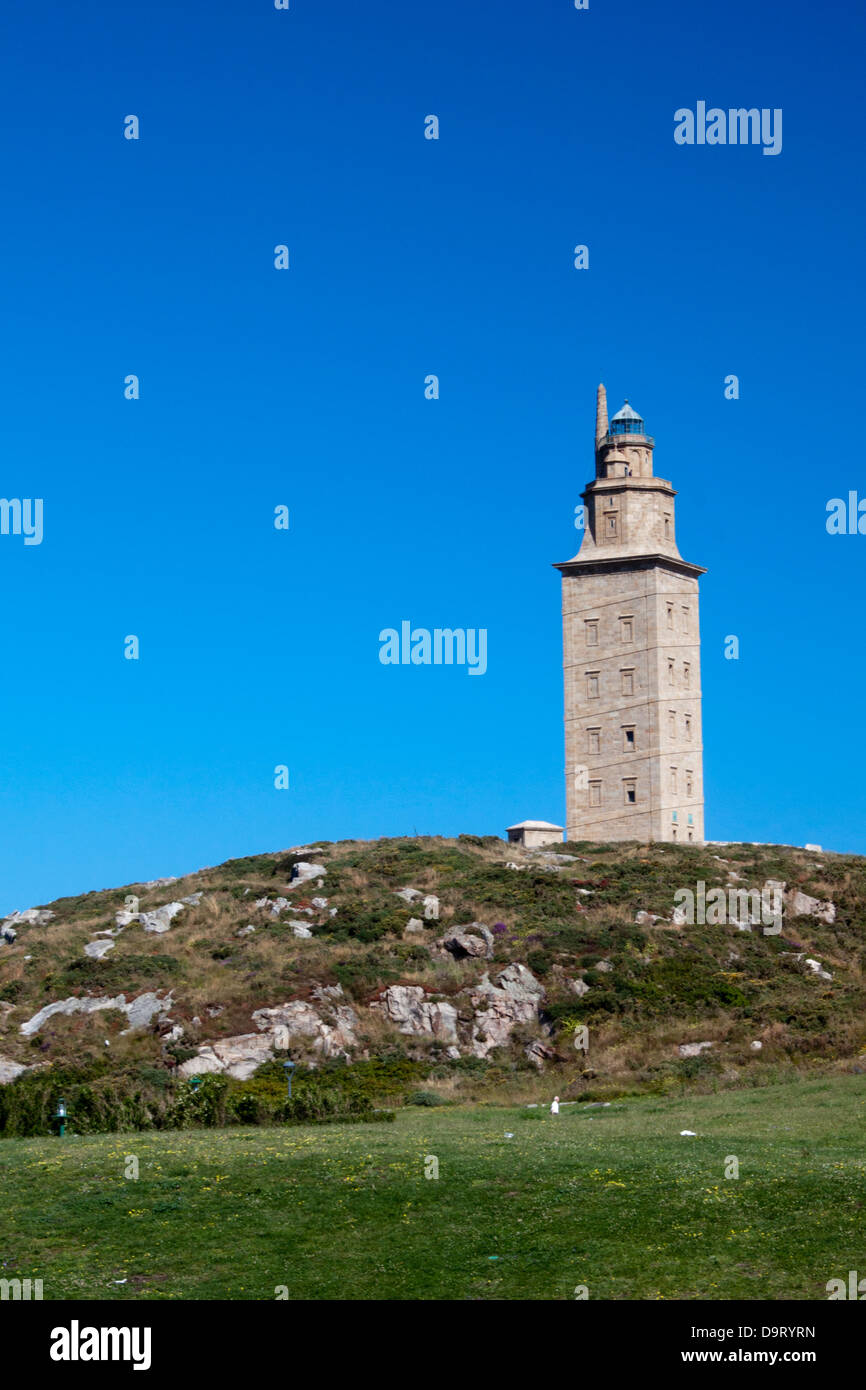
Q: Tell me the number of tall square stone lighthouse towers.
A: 1